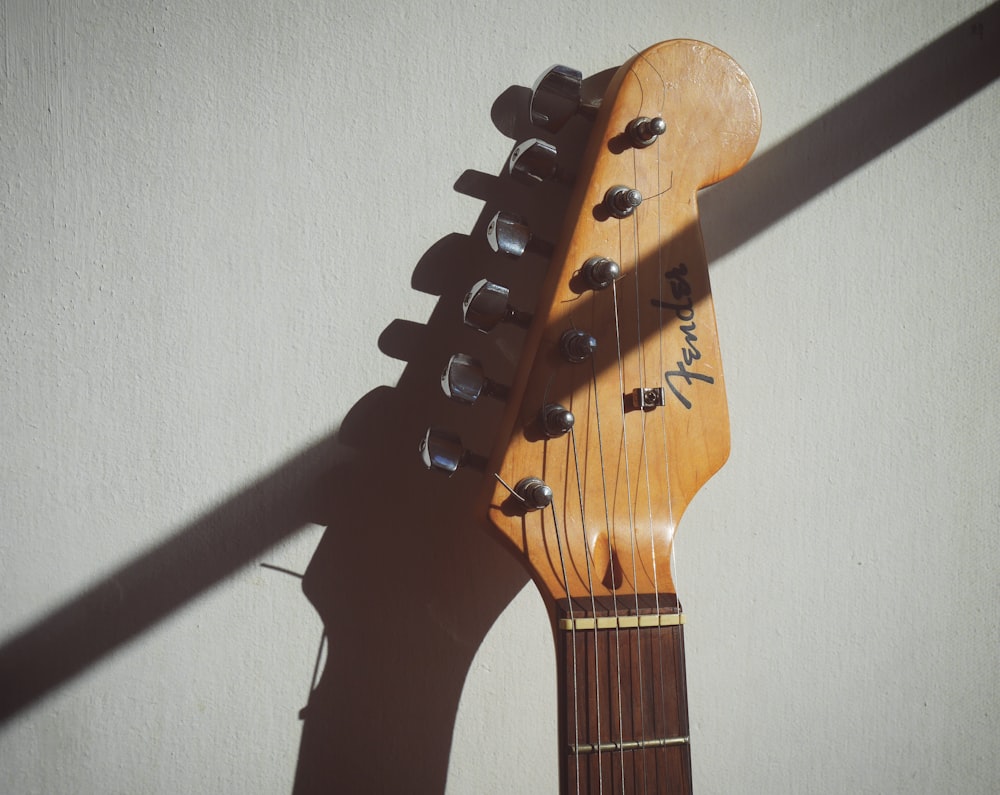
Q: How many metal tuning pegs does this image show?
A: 6